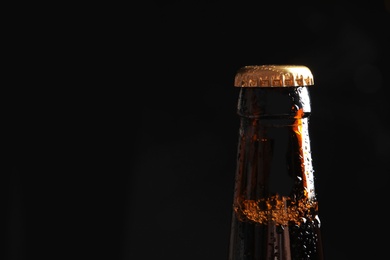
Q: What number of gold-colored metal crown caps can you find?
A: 1